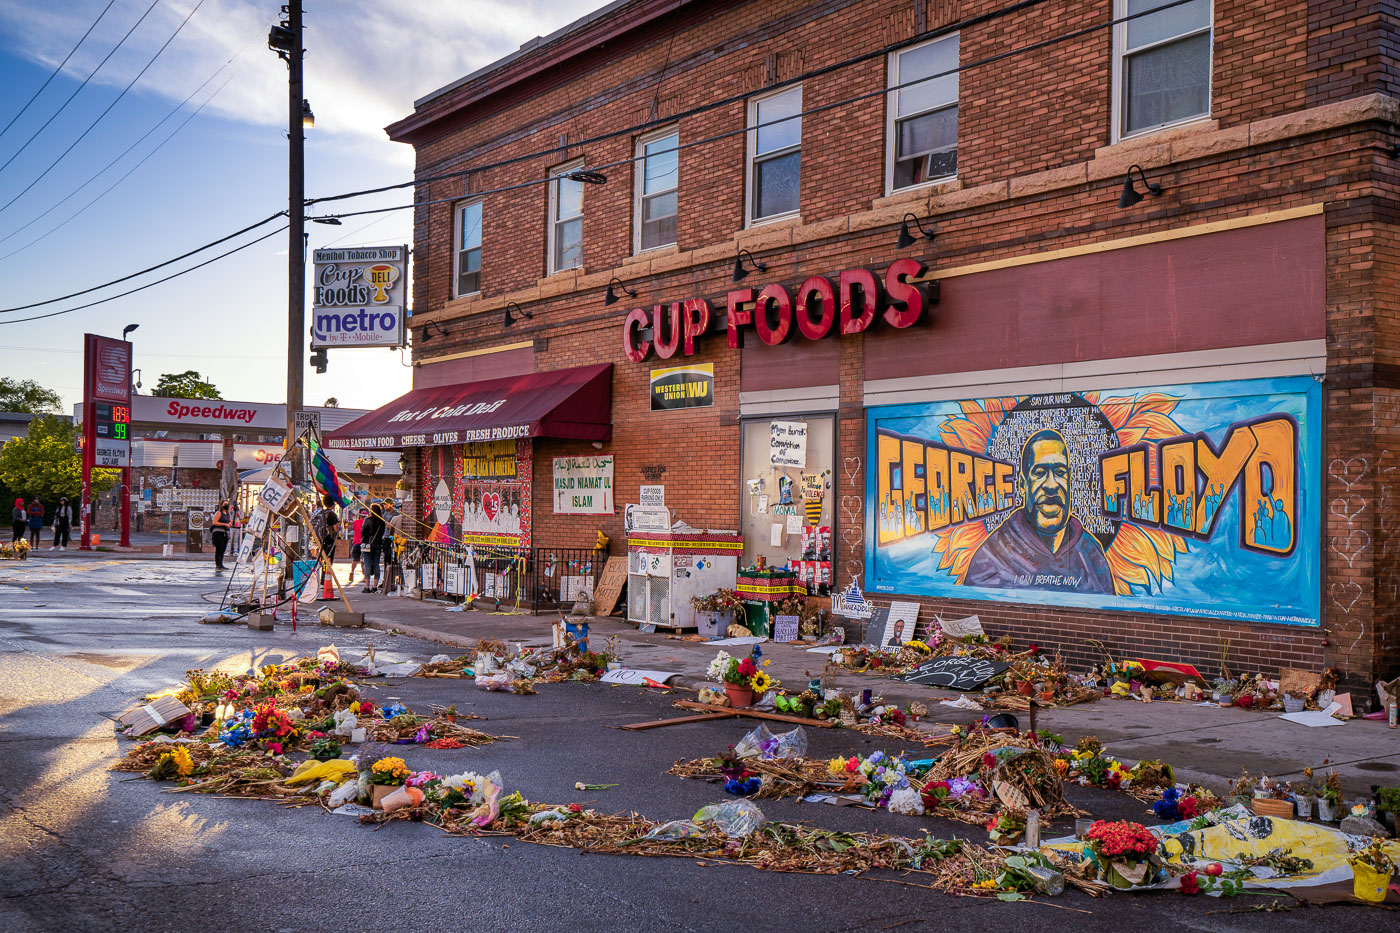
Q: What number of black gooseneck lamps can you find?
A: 6